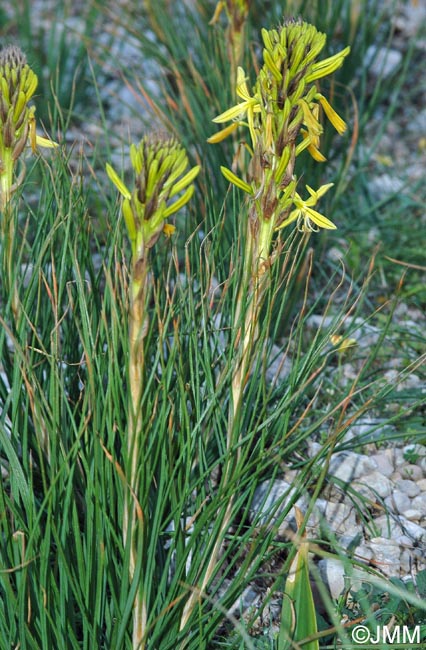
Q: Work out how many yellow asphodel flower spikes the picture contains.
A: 4